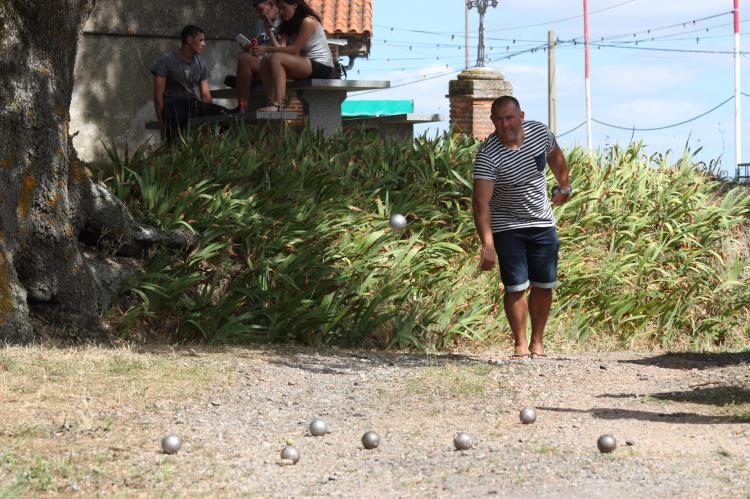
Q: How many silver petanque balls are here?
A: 8